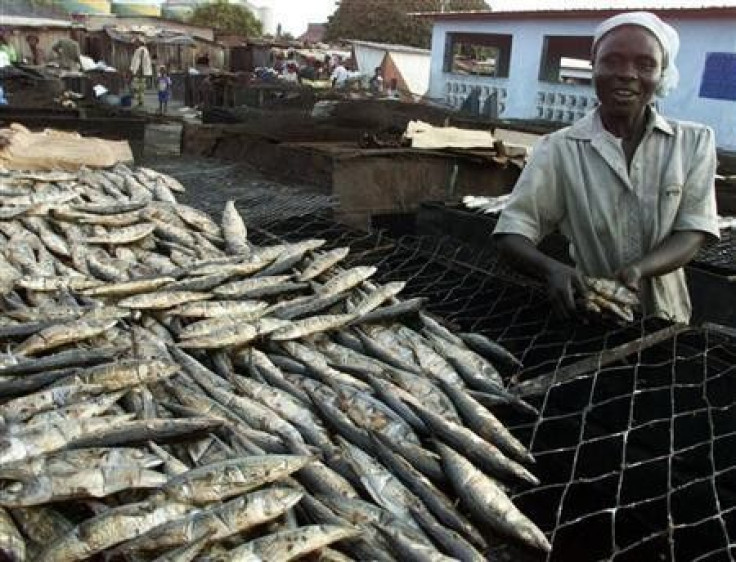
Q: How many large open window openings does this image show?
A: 2